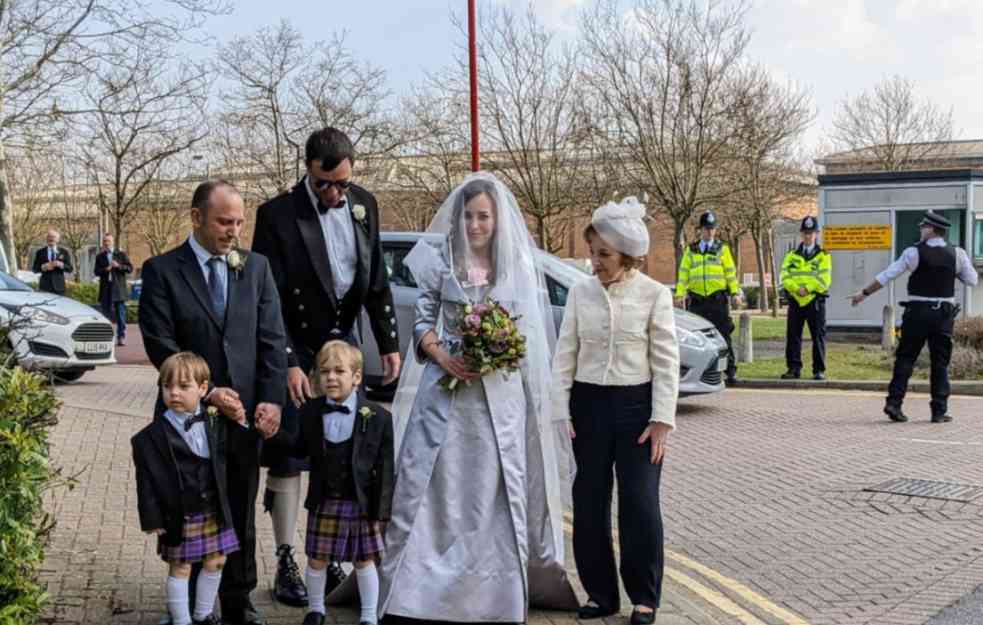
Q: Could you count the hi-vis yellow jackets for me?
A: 2